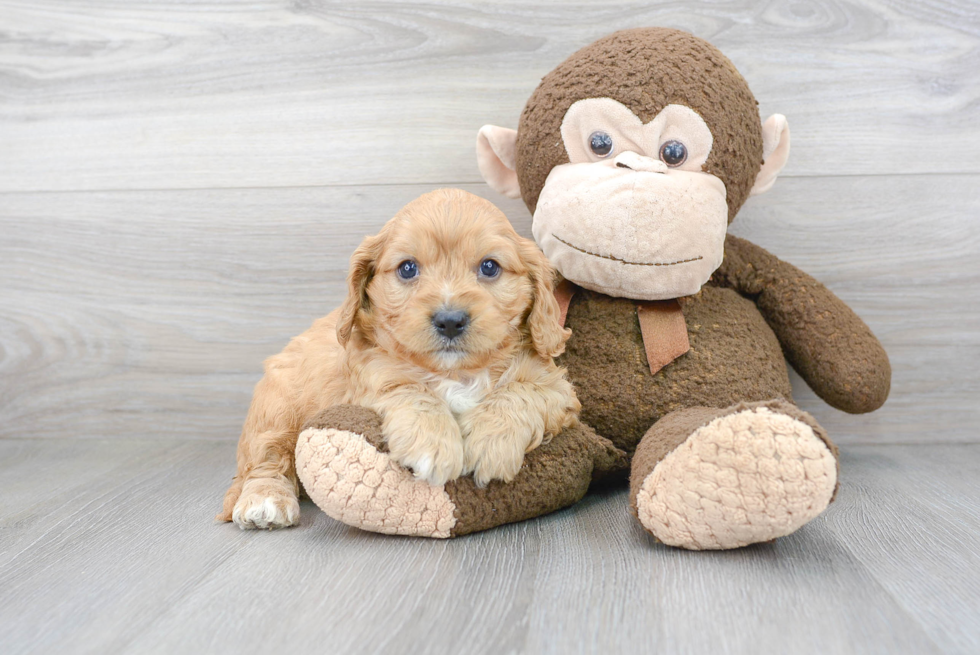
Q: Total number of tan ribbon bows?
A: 1